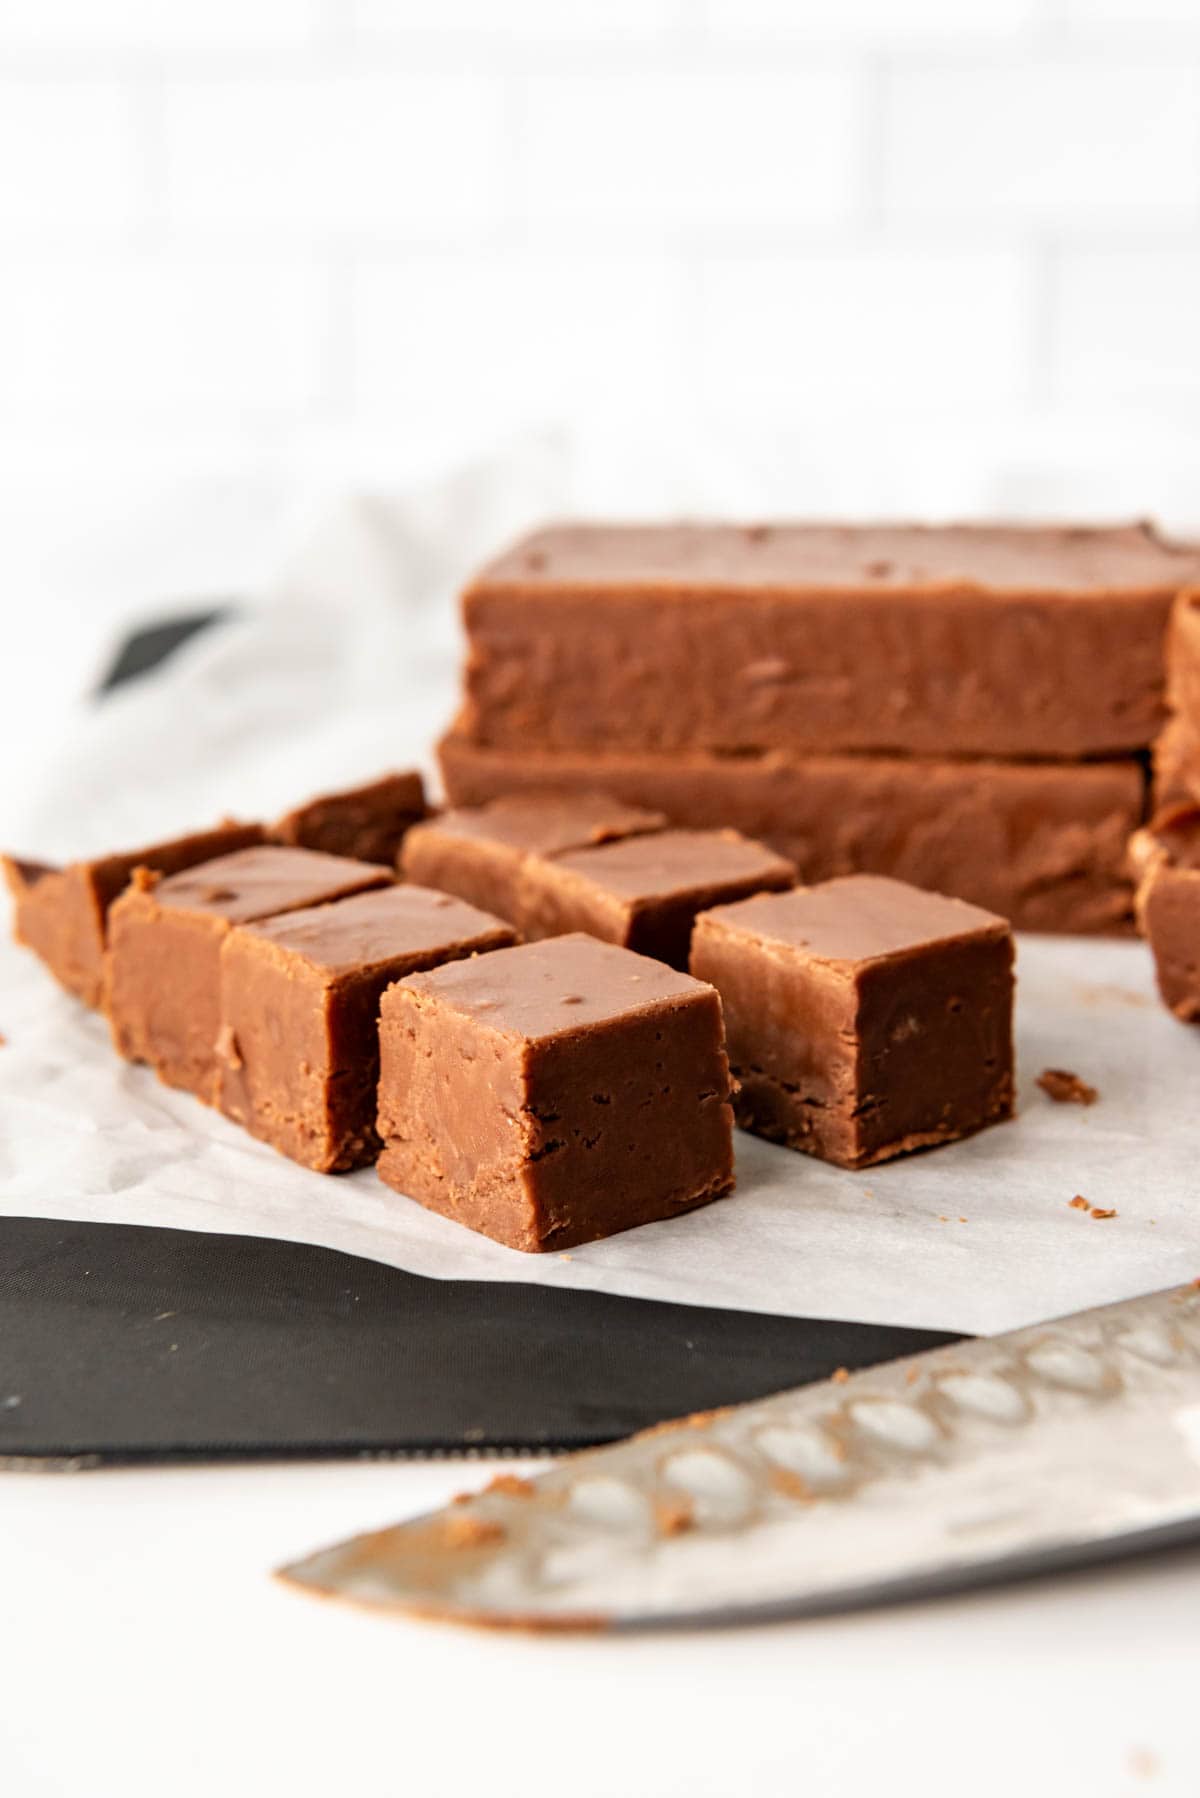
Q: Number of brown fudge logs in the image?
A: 2